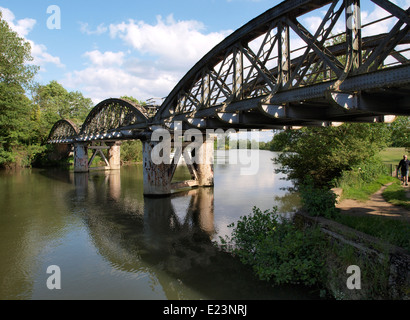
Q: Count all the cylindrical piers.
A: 4